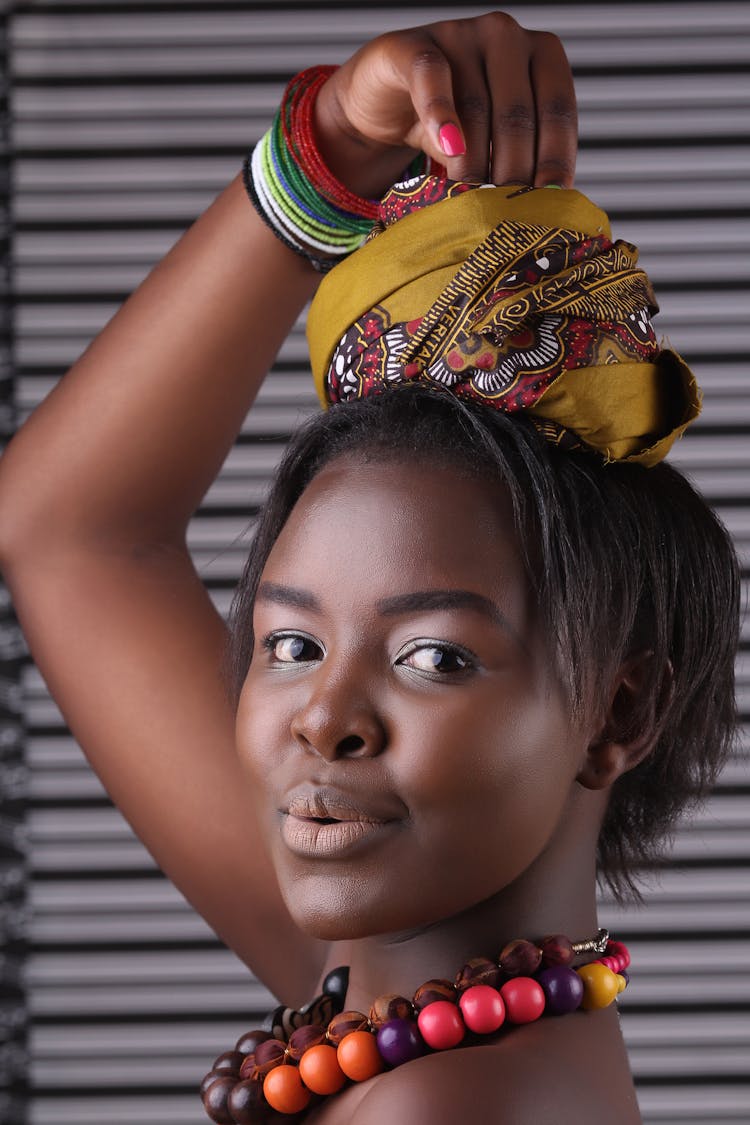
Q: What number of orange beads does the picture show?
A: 3